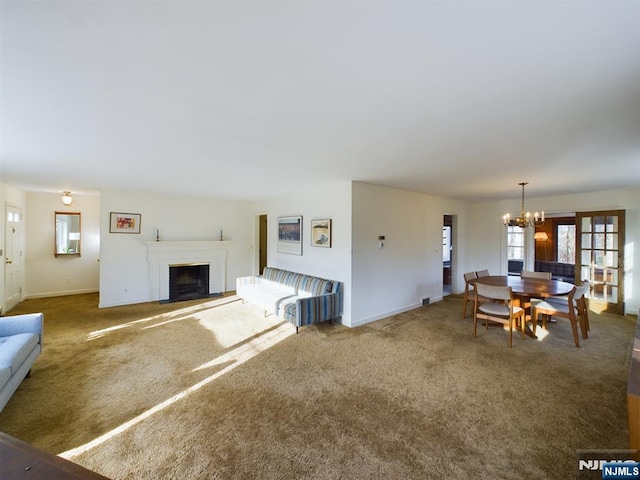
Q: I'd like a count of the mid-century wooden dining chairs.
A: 6